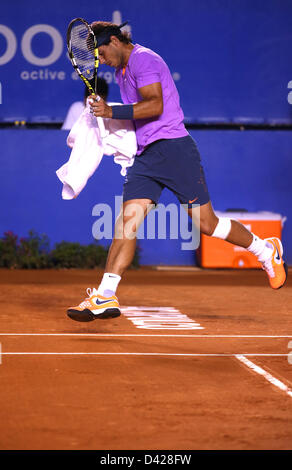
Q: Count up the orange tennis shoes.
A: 2